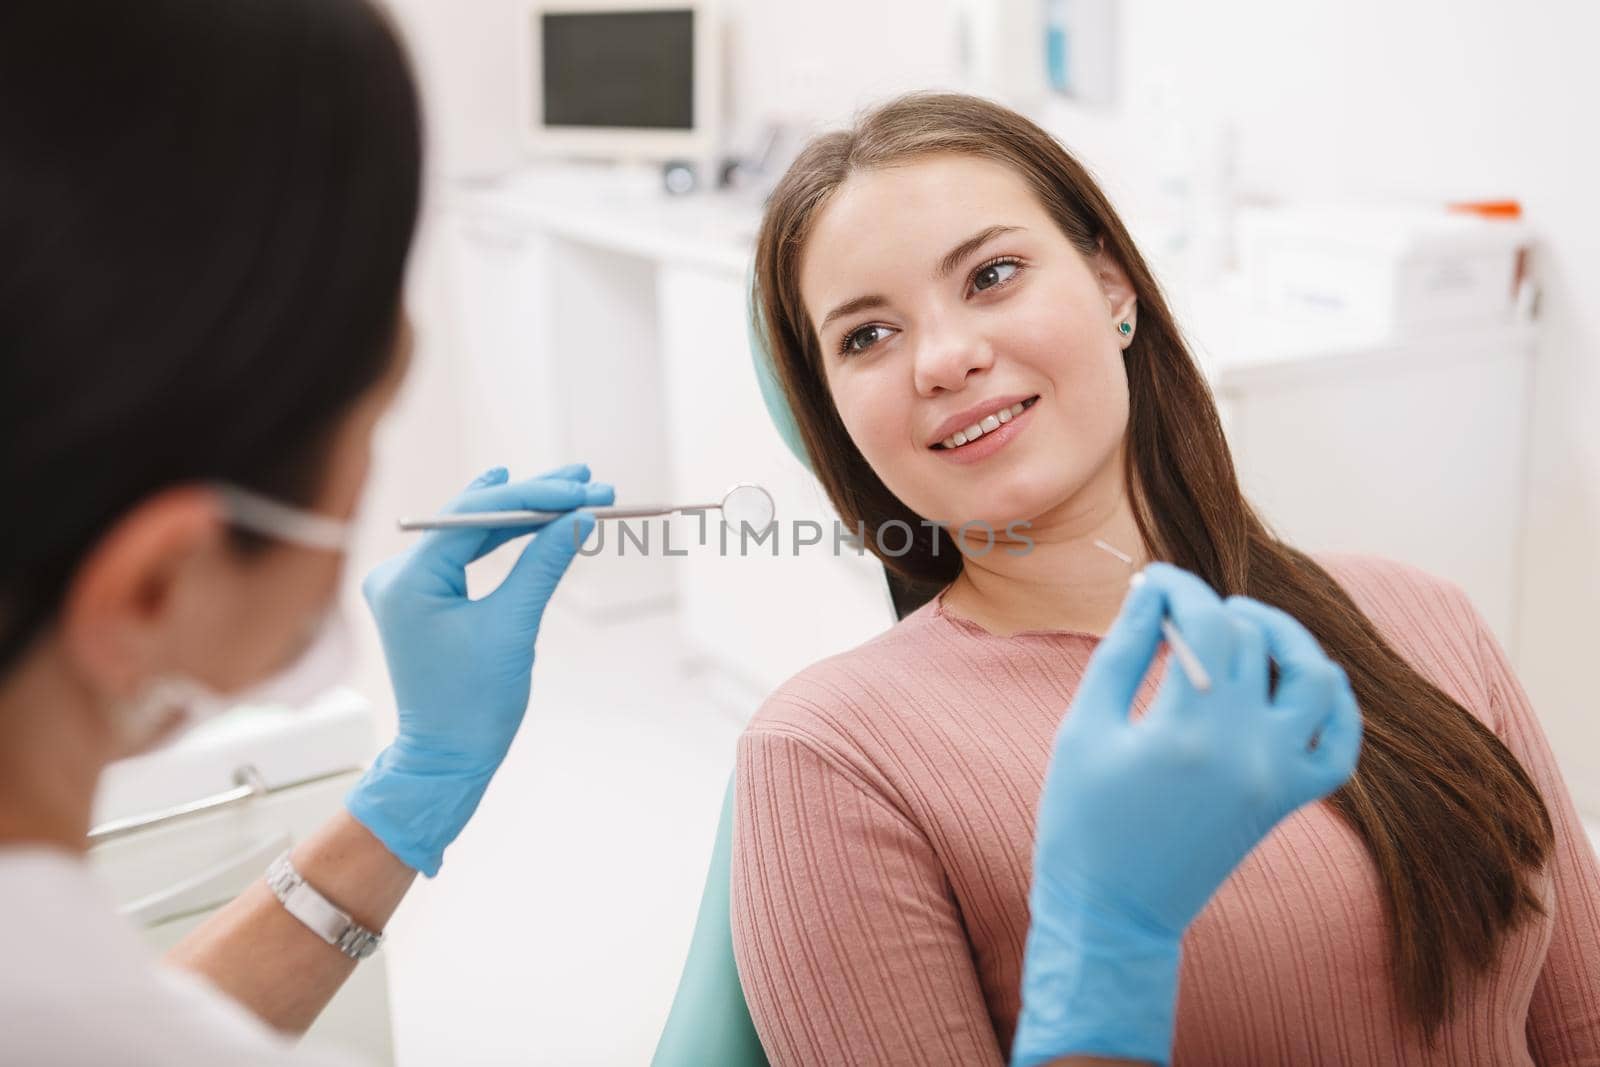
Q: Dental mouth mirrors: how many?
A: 1